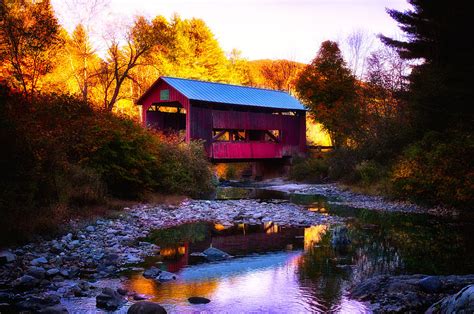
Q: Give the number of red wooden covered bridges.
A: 1